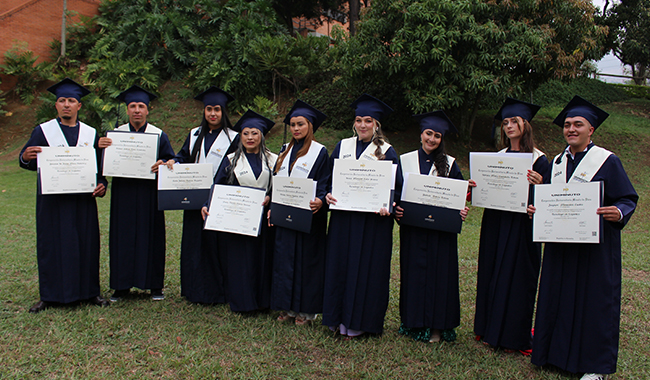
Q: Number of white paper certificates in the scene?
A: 9